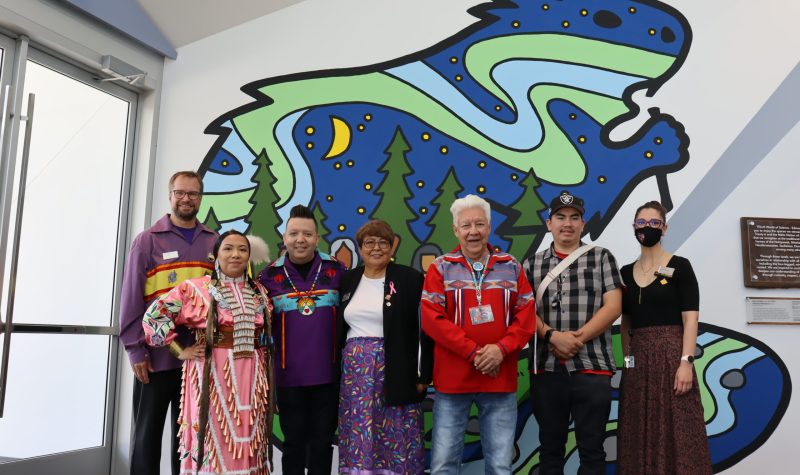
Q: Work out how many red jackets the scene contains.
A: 1